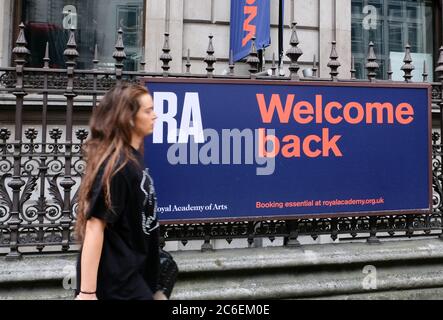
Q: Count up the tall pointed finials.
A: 11